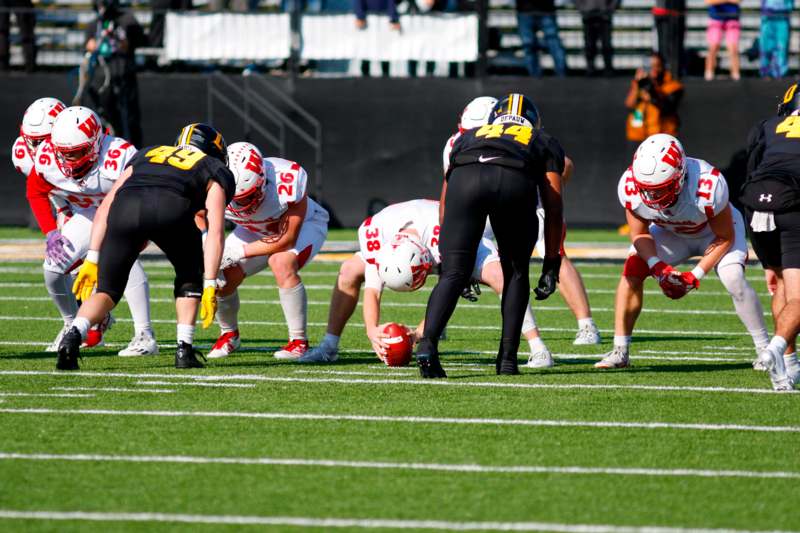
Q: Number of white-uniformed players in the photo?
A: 6